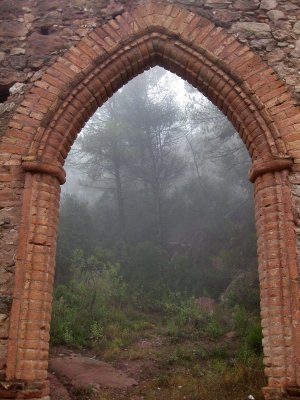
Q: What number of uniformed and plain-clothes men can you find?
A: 0